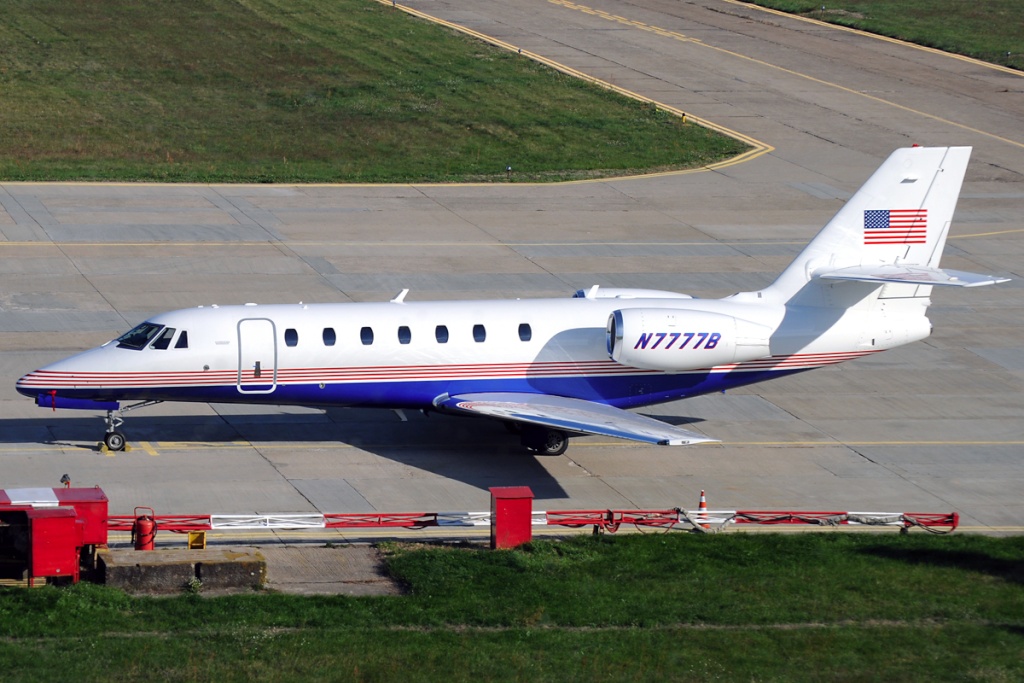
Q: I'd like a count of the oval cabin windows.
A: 7